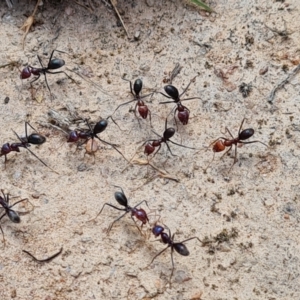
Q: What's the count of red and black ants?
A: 10